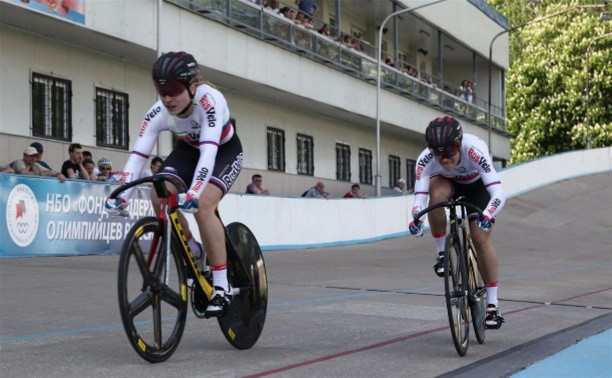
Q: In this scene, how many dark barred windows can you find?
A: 8